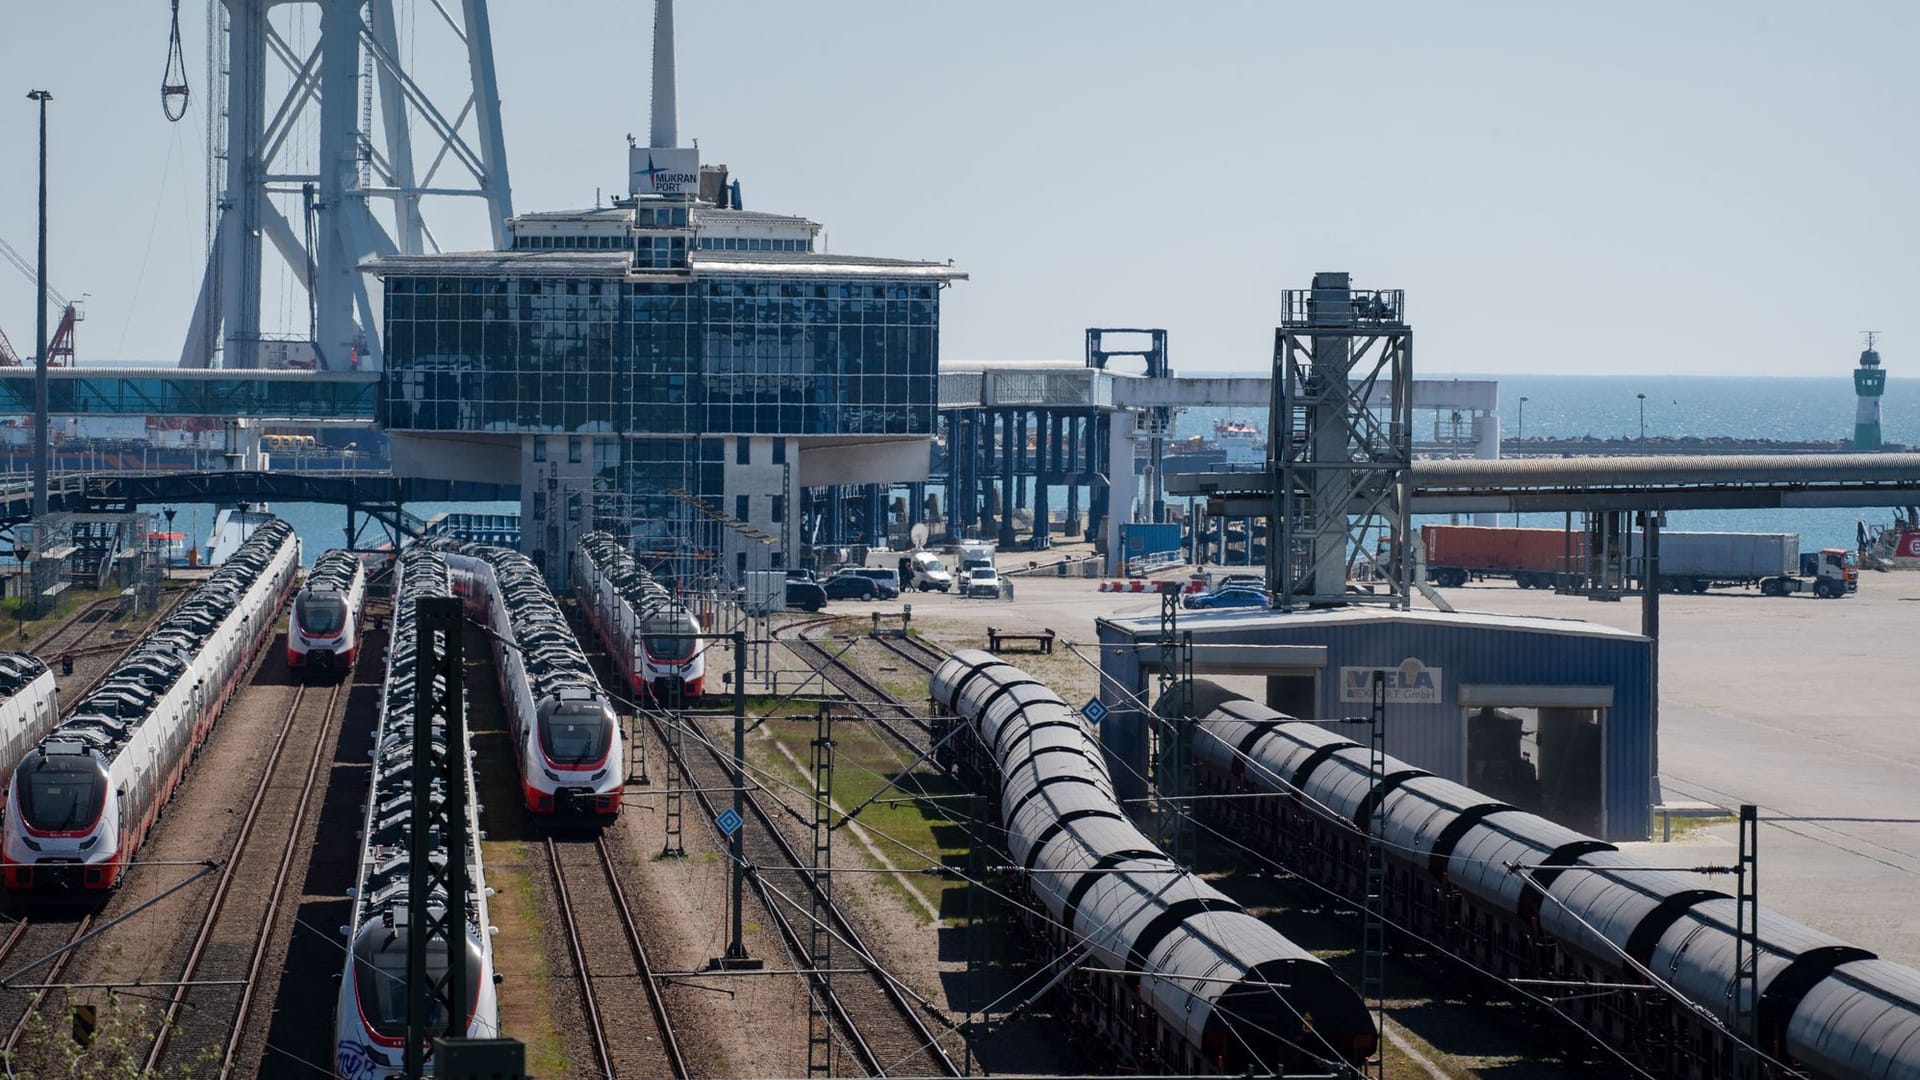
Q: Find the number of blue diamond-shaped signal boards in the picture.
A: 2